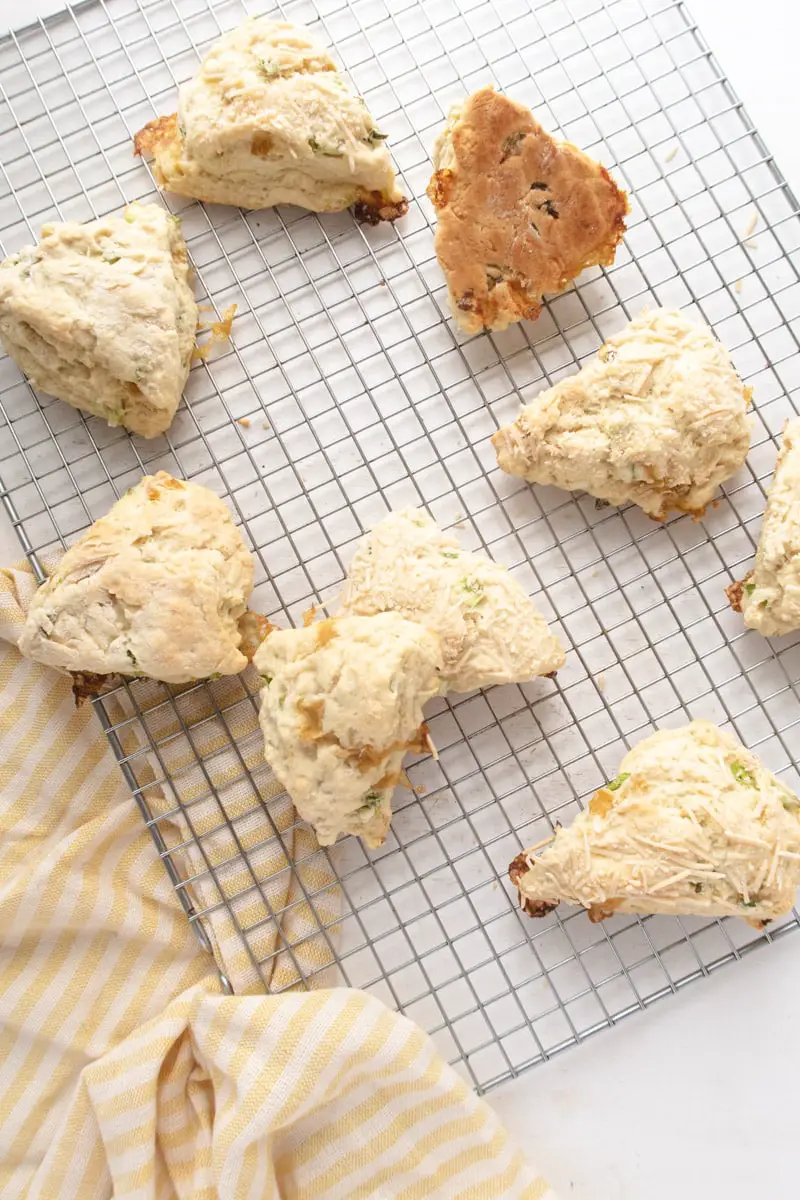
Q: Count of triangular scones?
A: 9